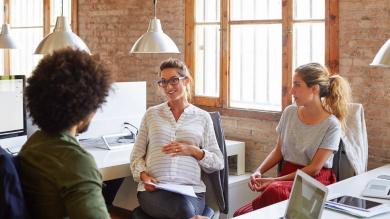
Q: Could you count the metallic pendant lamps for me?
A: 4